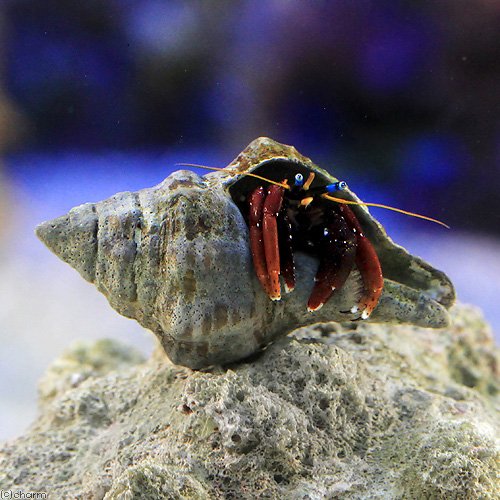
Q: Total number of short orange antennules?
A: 2